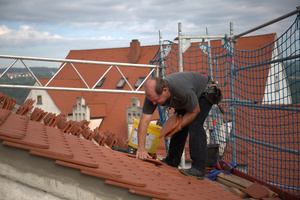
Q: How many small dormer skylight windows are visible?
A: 3